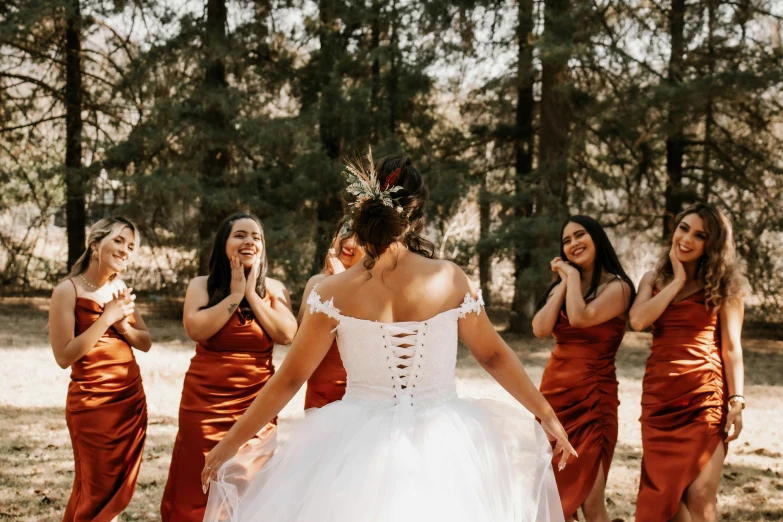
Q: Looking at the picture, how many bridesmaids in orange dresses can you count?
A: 5